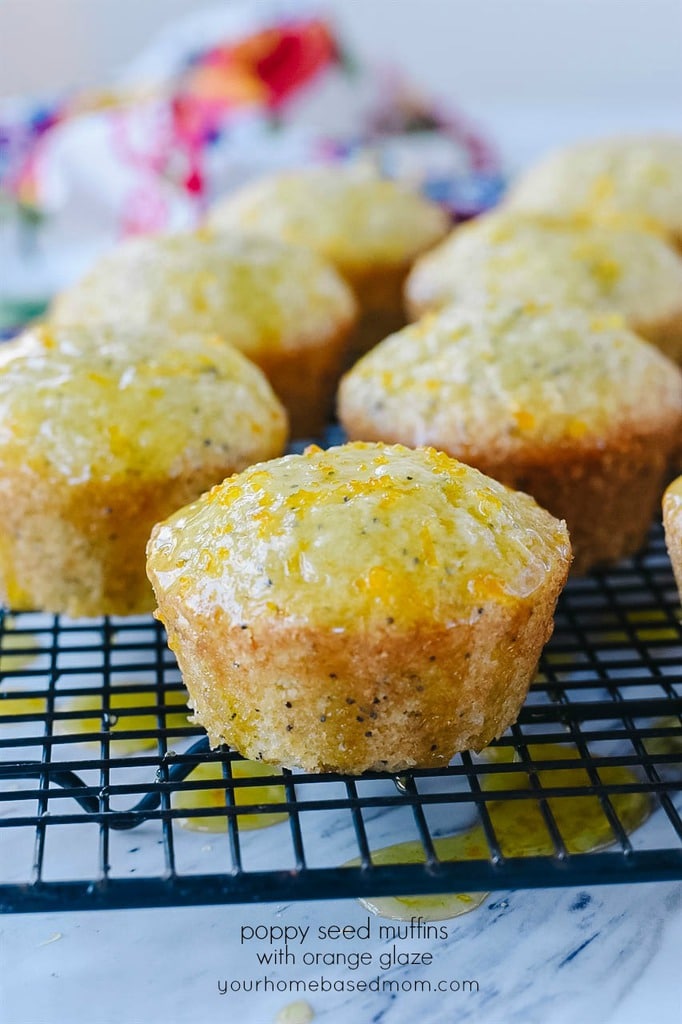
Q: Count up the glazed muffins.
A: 8